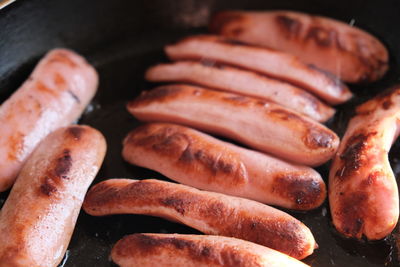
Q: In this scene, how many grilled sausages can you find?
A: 10